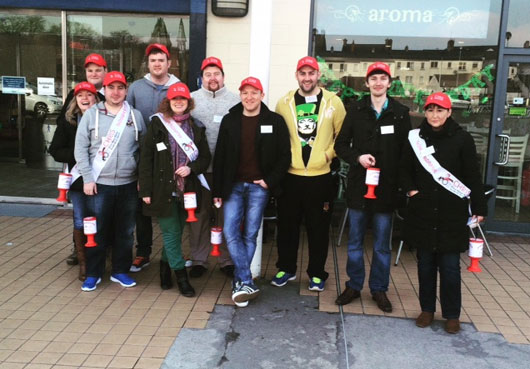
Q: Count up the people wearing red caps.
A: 10